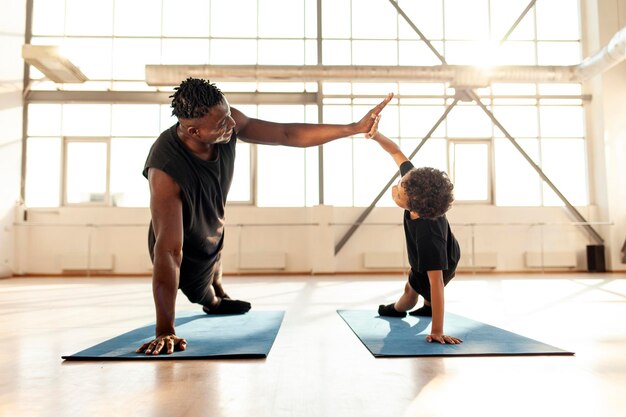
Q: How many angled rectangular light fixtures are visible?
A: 1